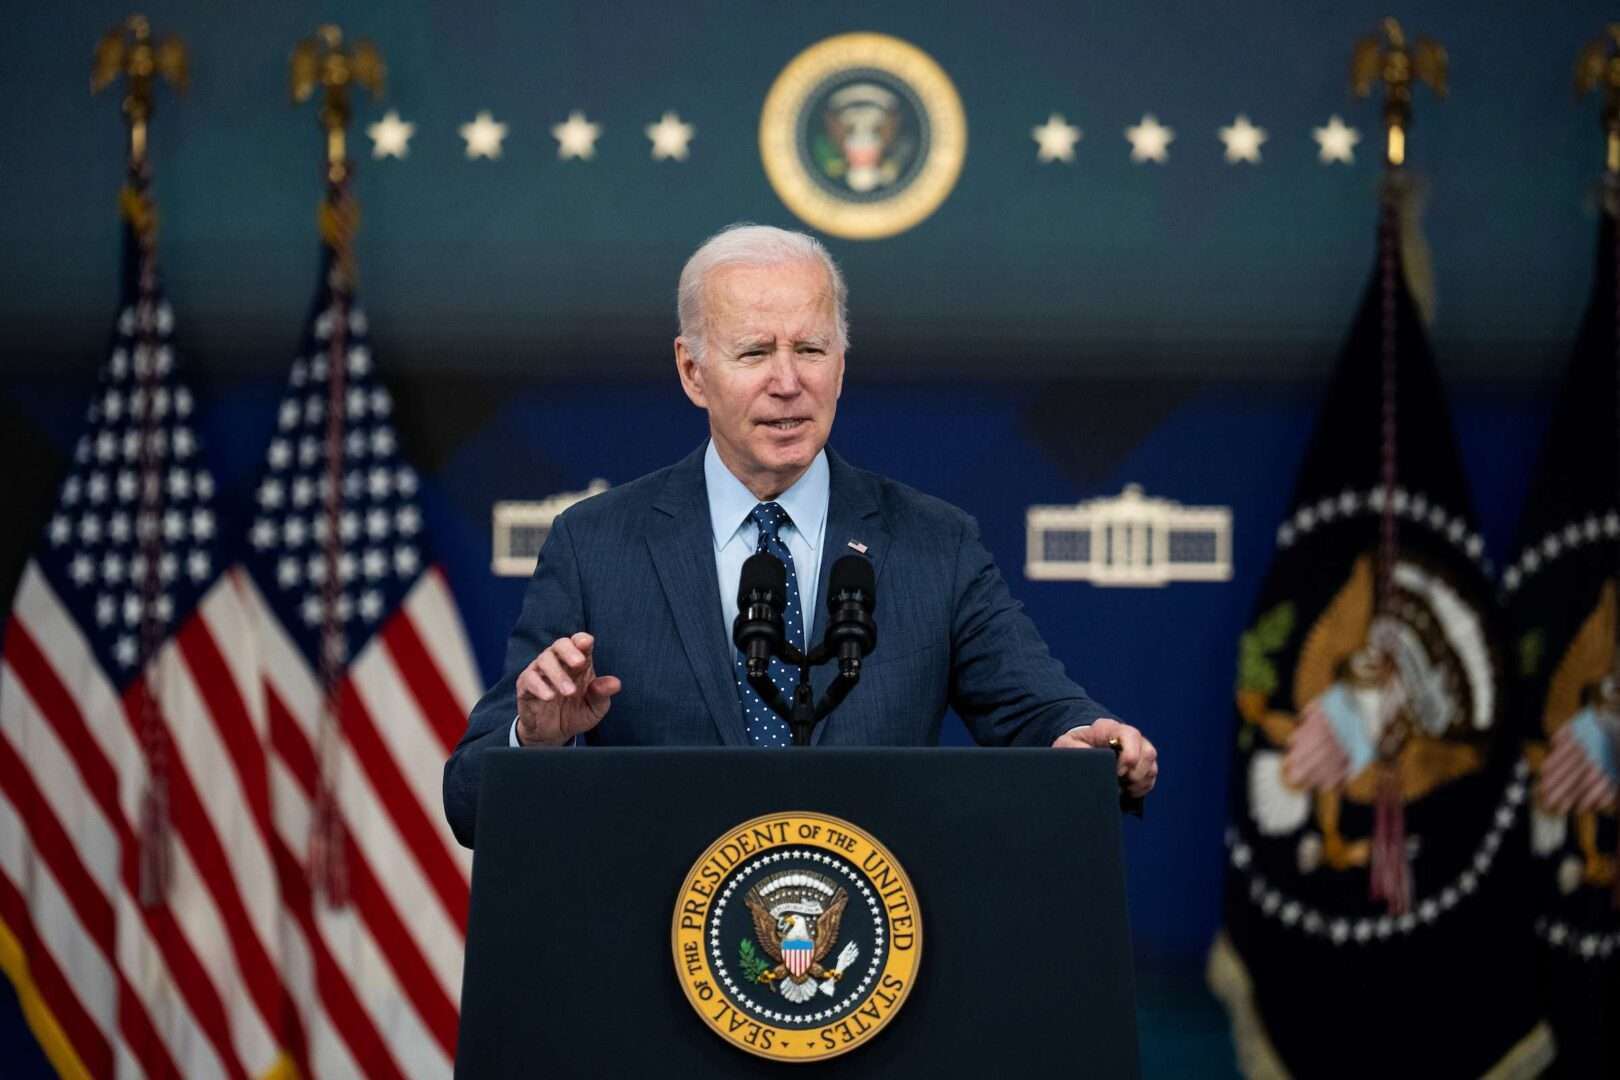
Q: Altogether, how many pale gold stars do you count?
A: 8